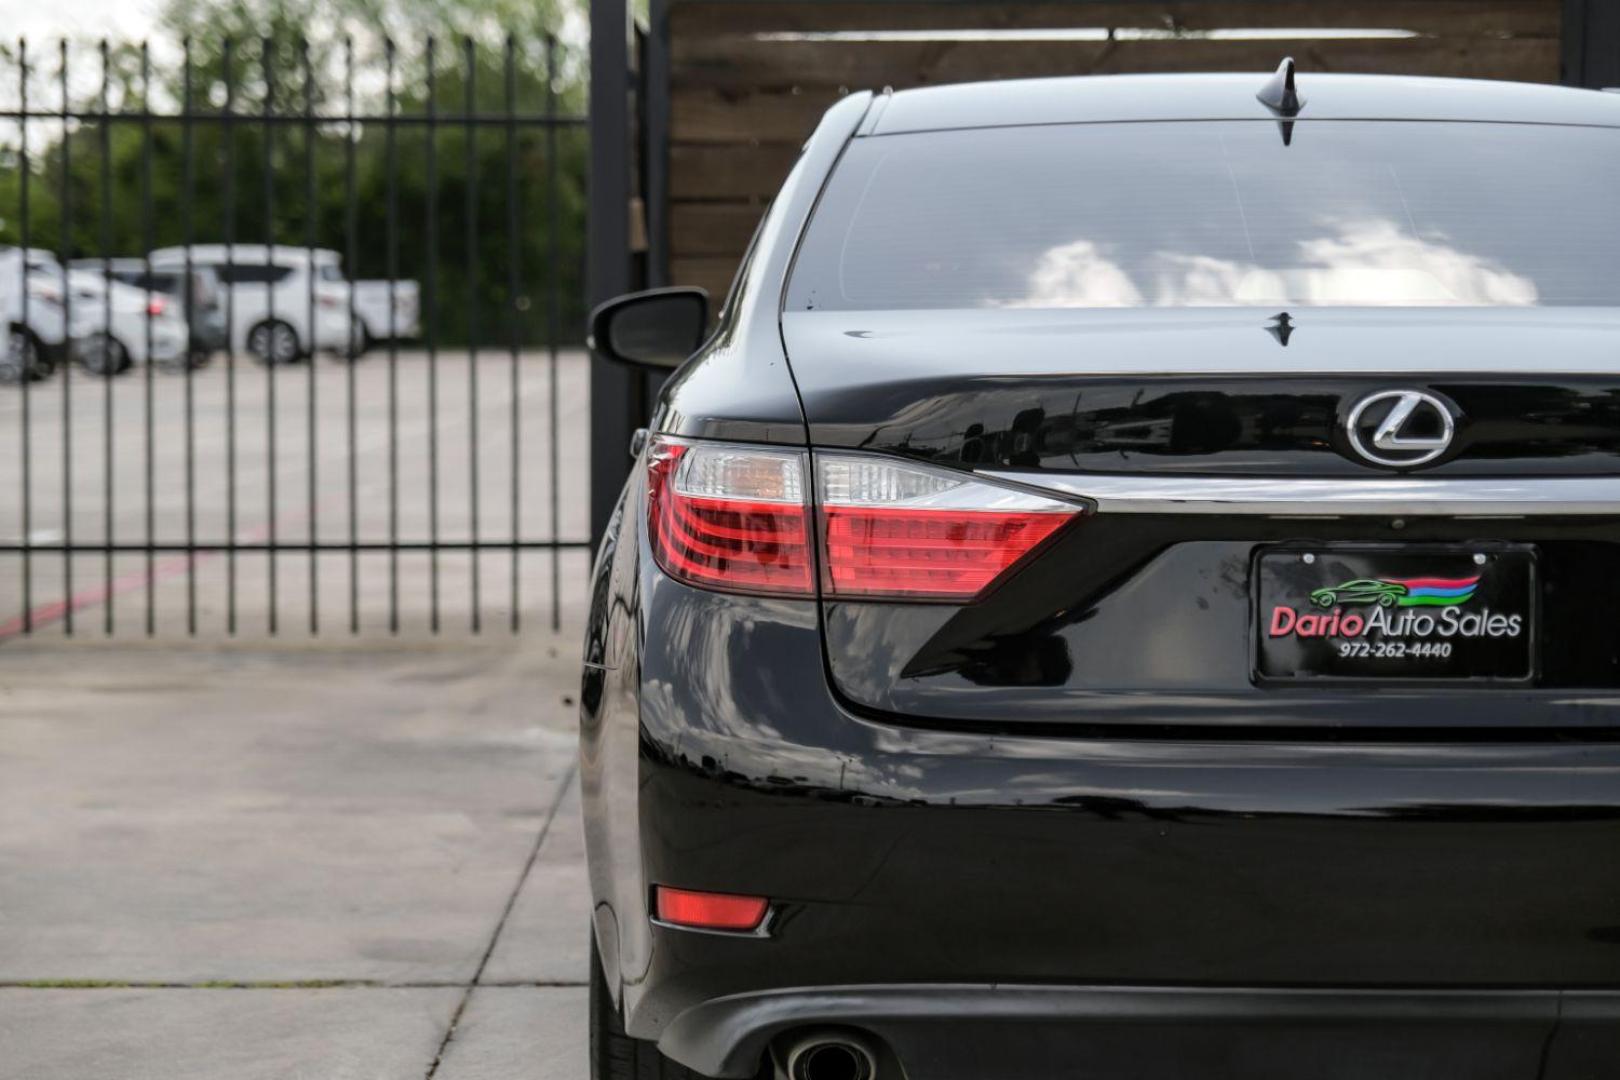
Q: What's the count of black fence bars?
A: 14